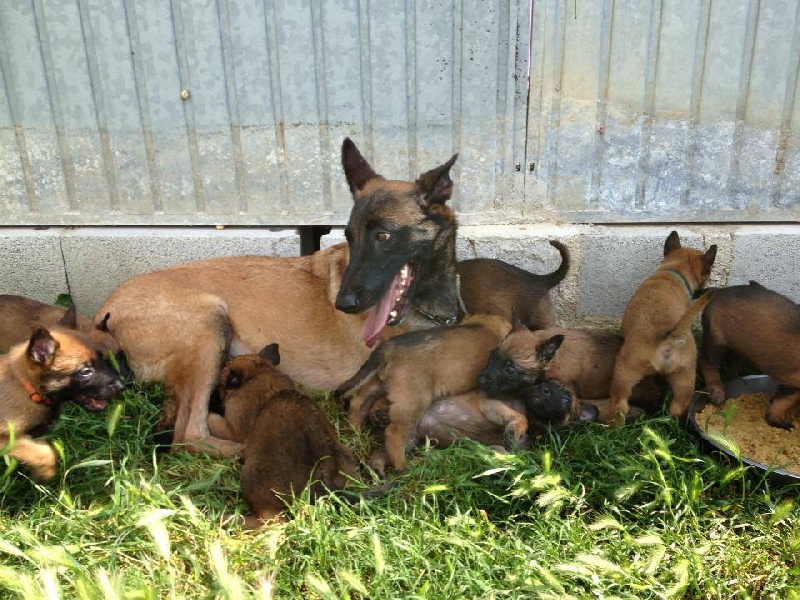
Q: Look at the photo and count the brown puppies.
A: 9